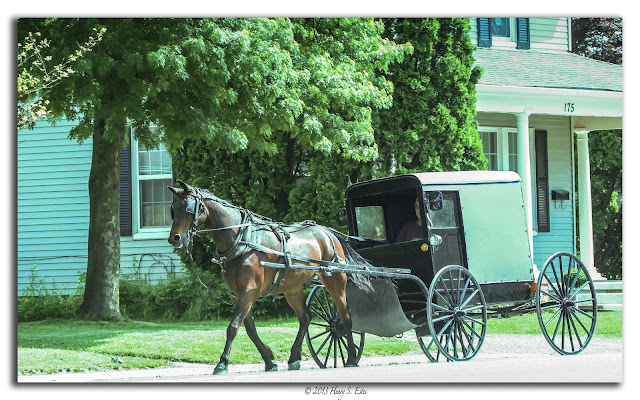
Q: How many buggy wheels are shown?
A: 4